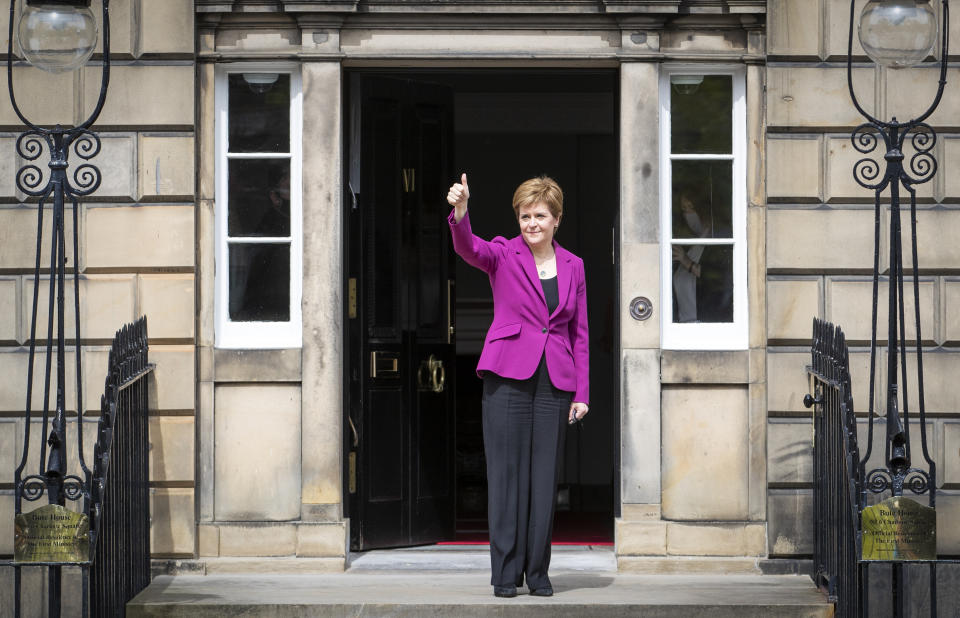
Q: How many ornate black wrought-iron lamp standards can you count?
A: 2